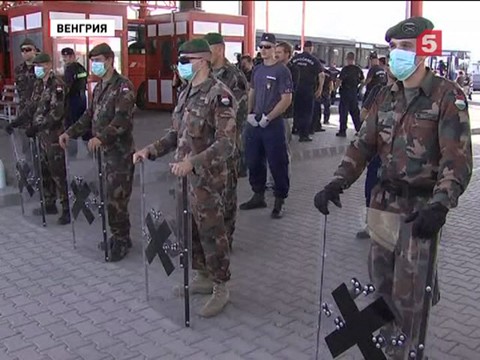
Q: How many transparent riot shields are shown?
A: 4